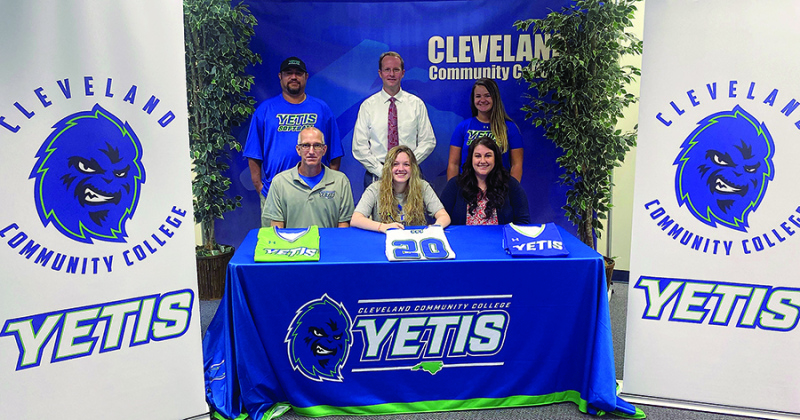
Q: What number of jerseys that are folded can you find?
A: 3